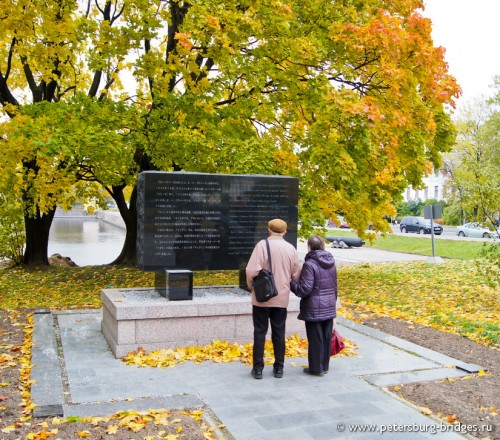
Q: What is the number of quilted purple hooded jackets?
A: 1